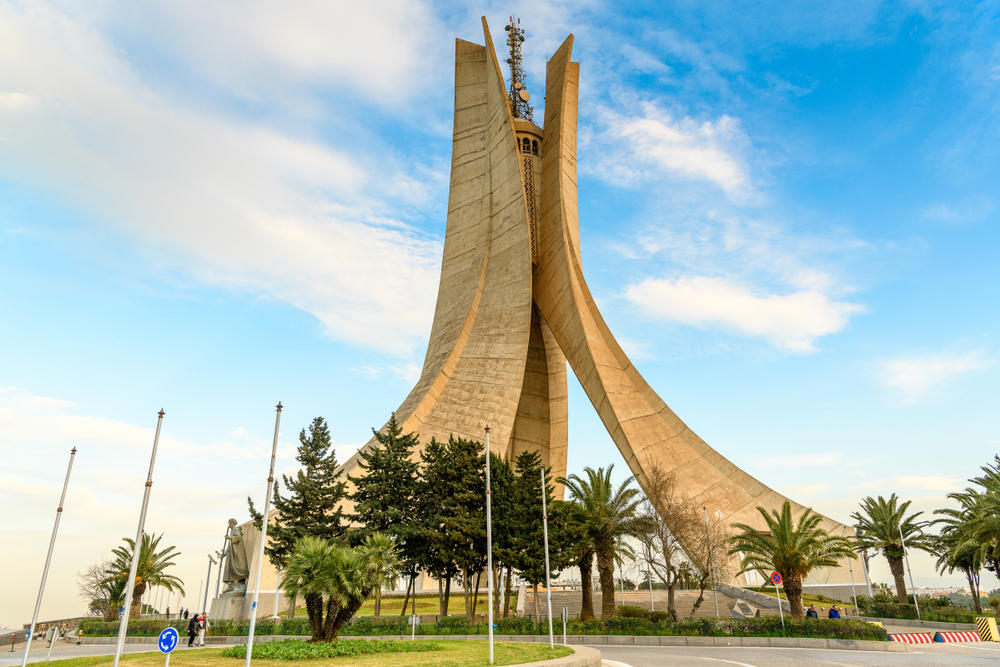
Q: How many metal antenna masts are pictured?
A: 1